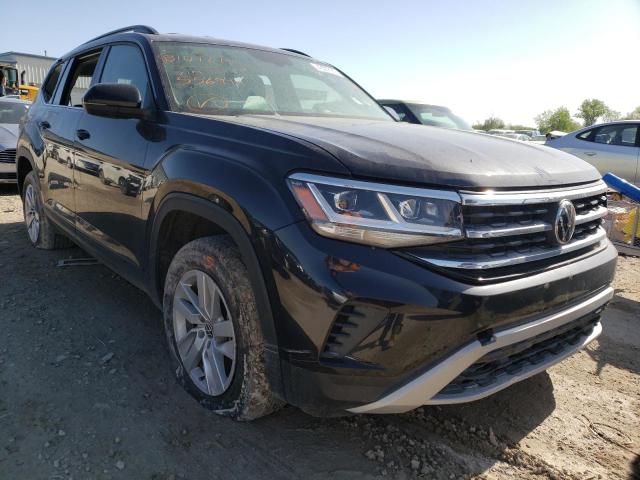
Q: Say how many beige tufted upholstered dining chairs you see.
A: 0